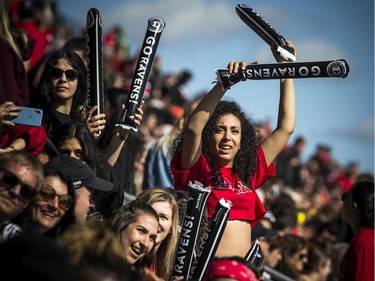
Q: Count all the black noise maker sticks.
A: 7